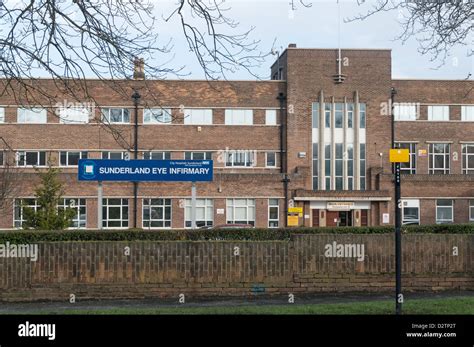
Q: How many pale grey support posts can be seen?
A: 2